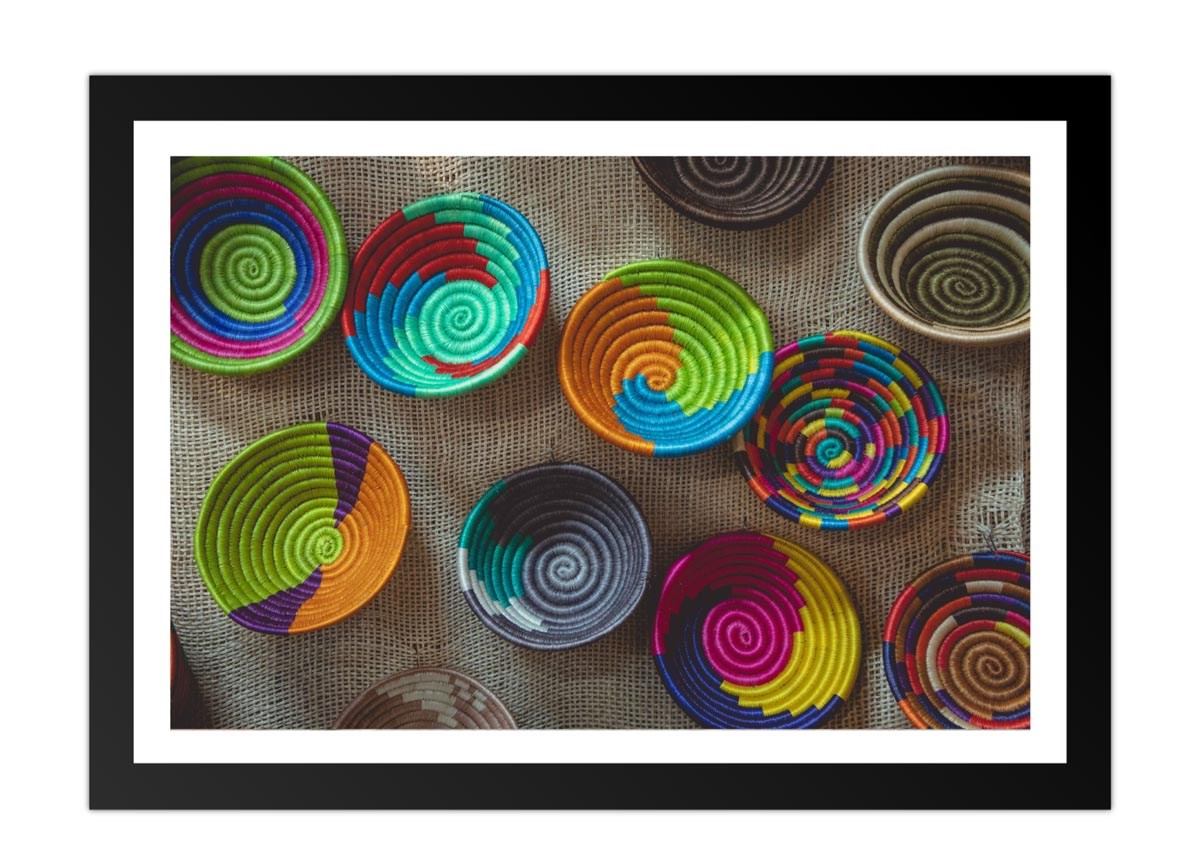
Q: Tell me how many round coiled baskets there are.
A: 11